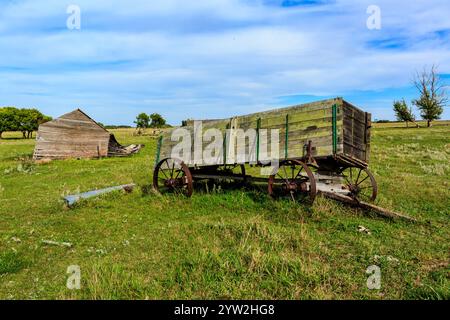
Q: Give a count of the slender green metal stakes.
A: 5